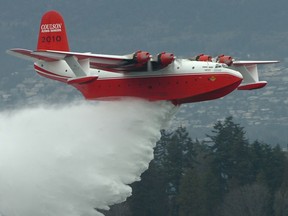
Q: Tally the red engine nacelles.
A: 4